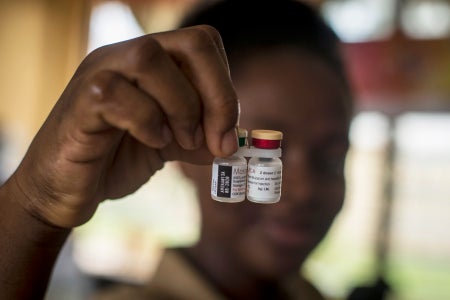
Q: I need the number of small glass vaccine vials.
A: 2